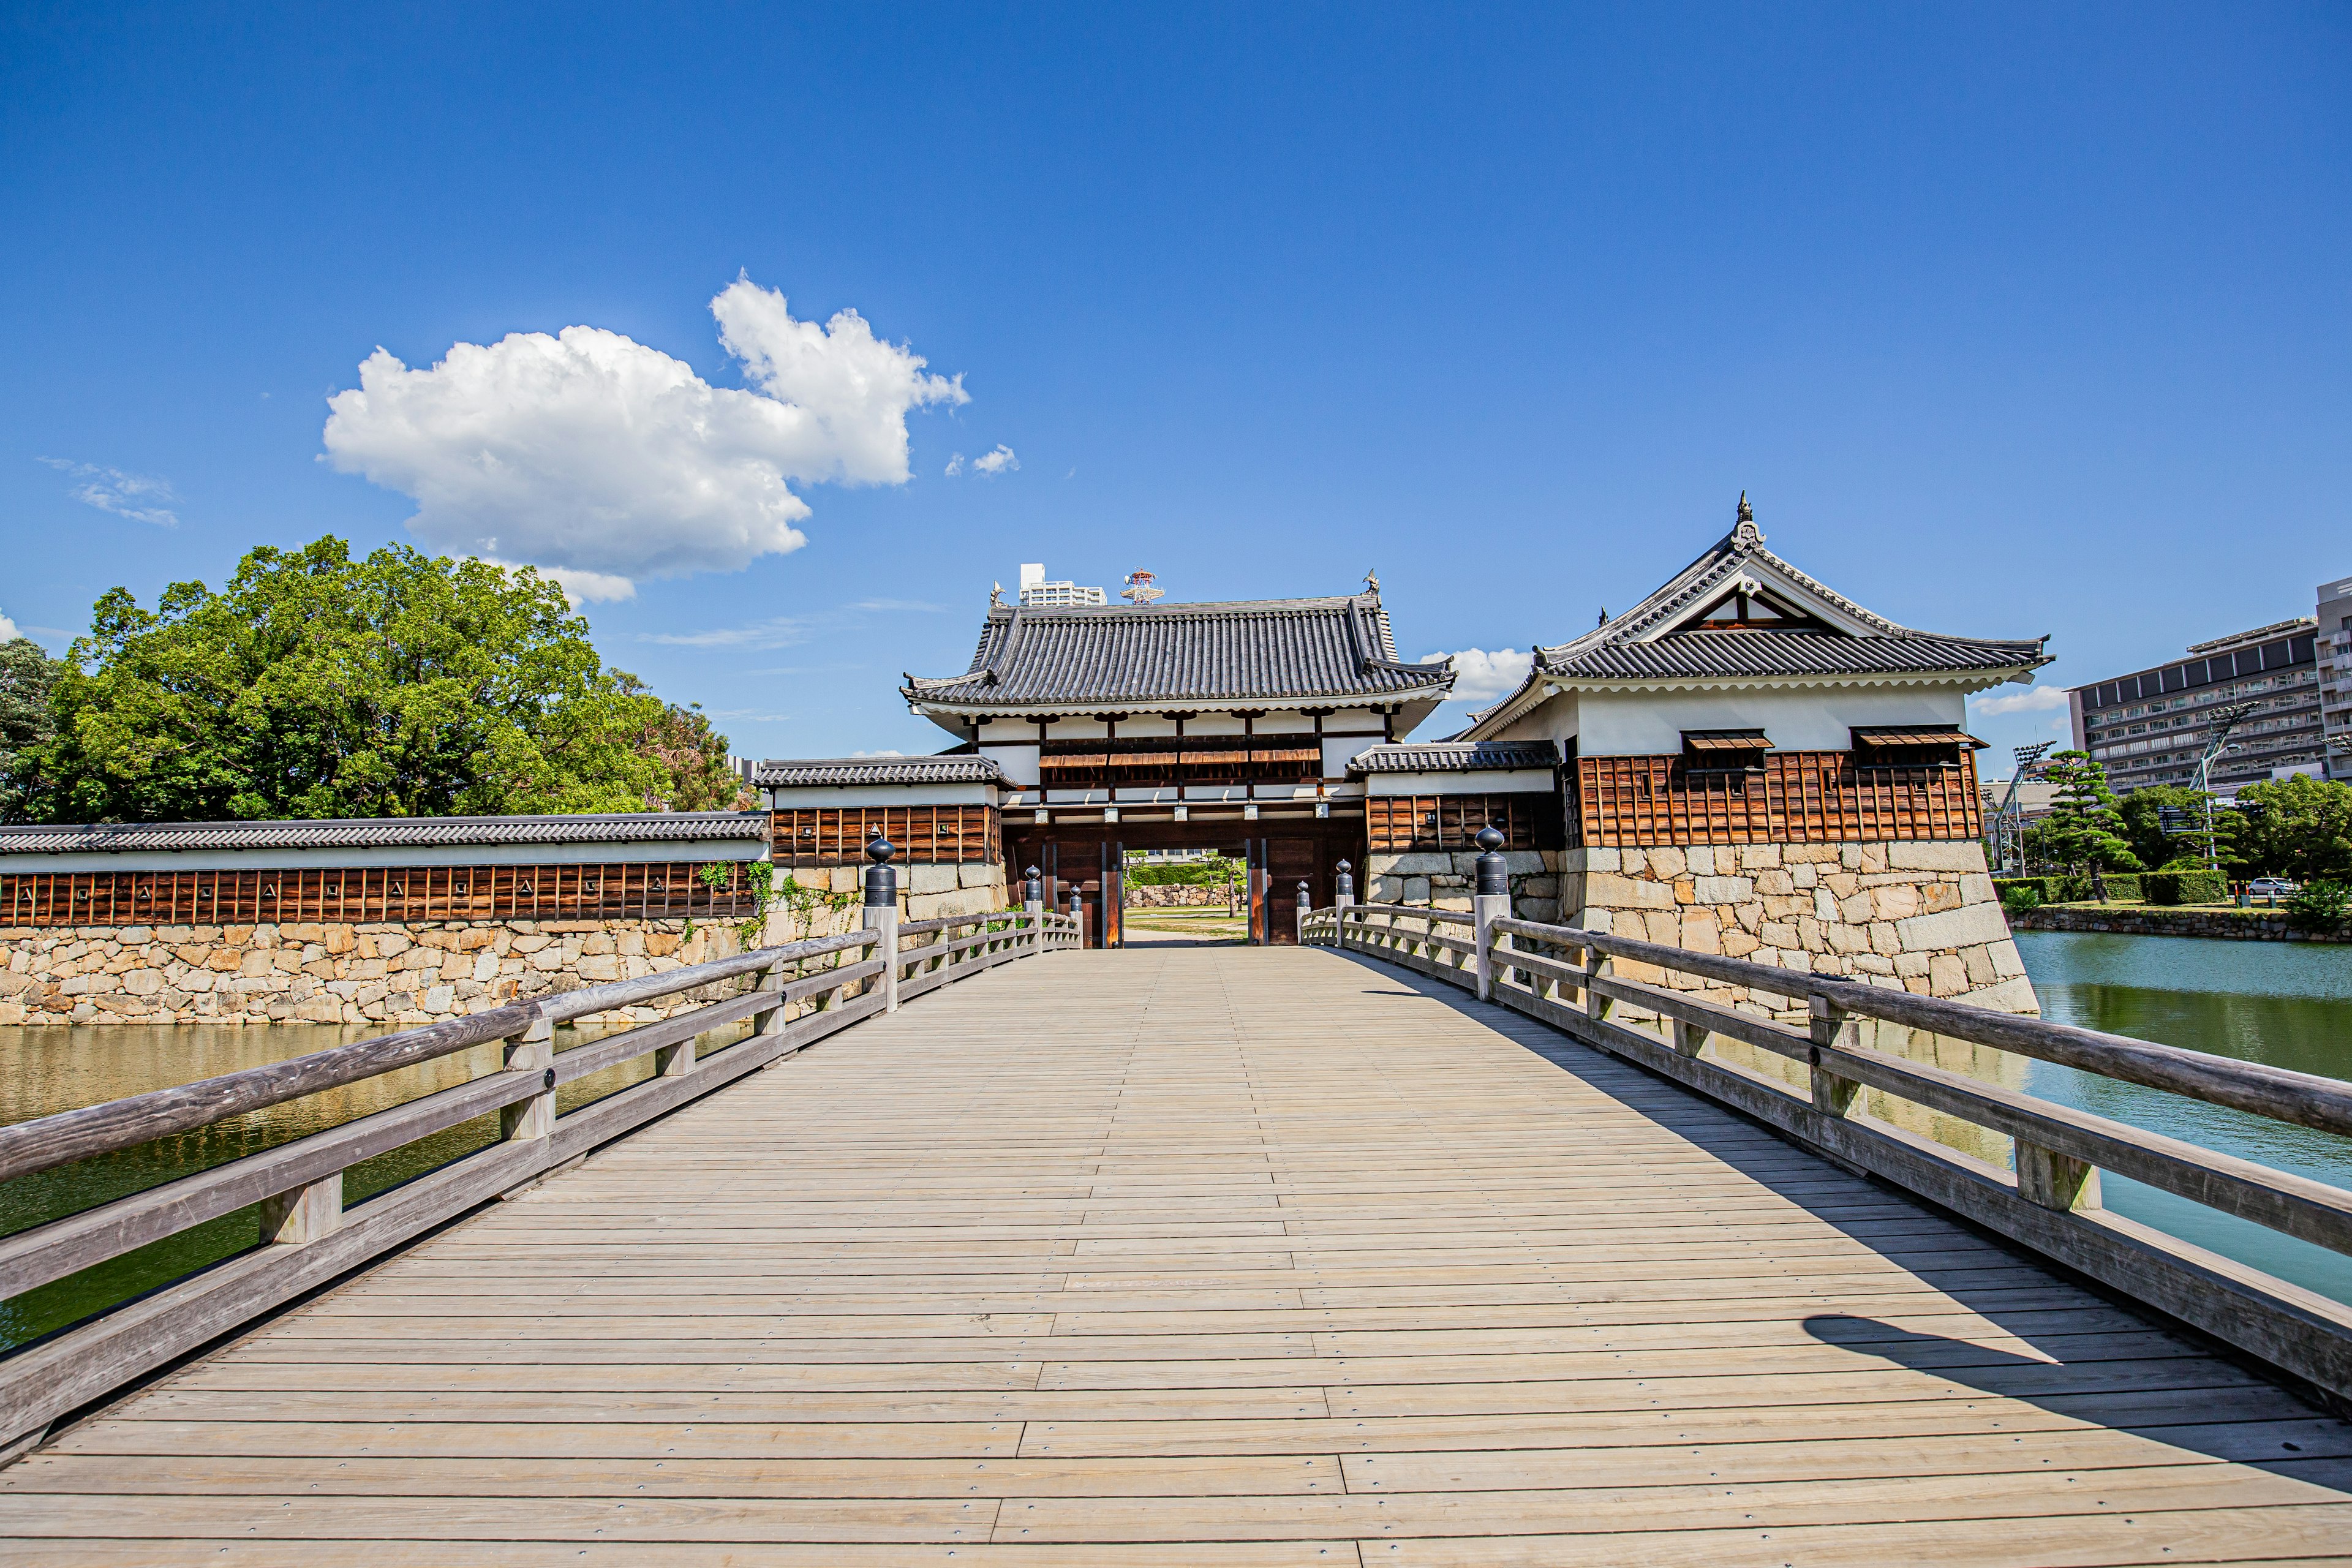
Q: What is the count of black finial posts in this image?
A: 6